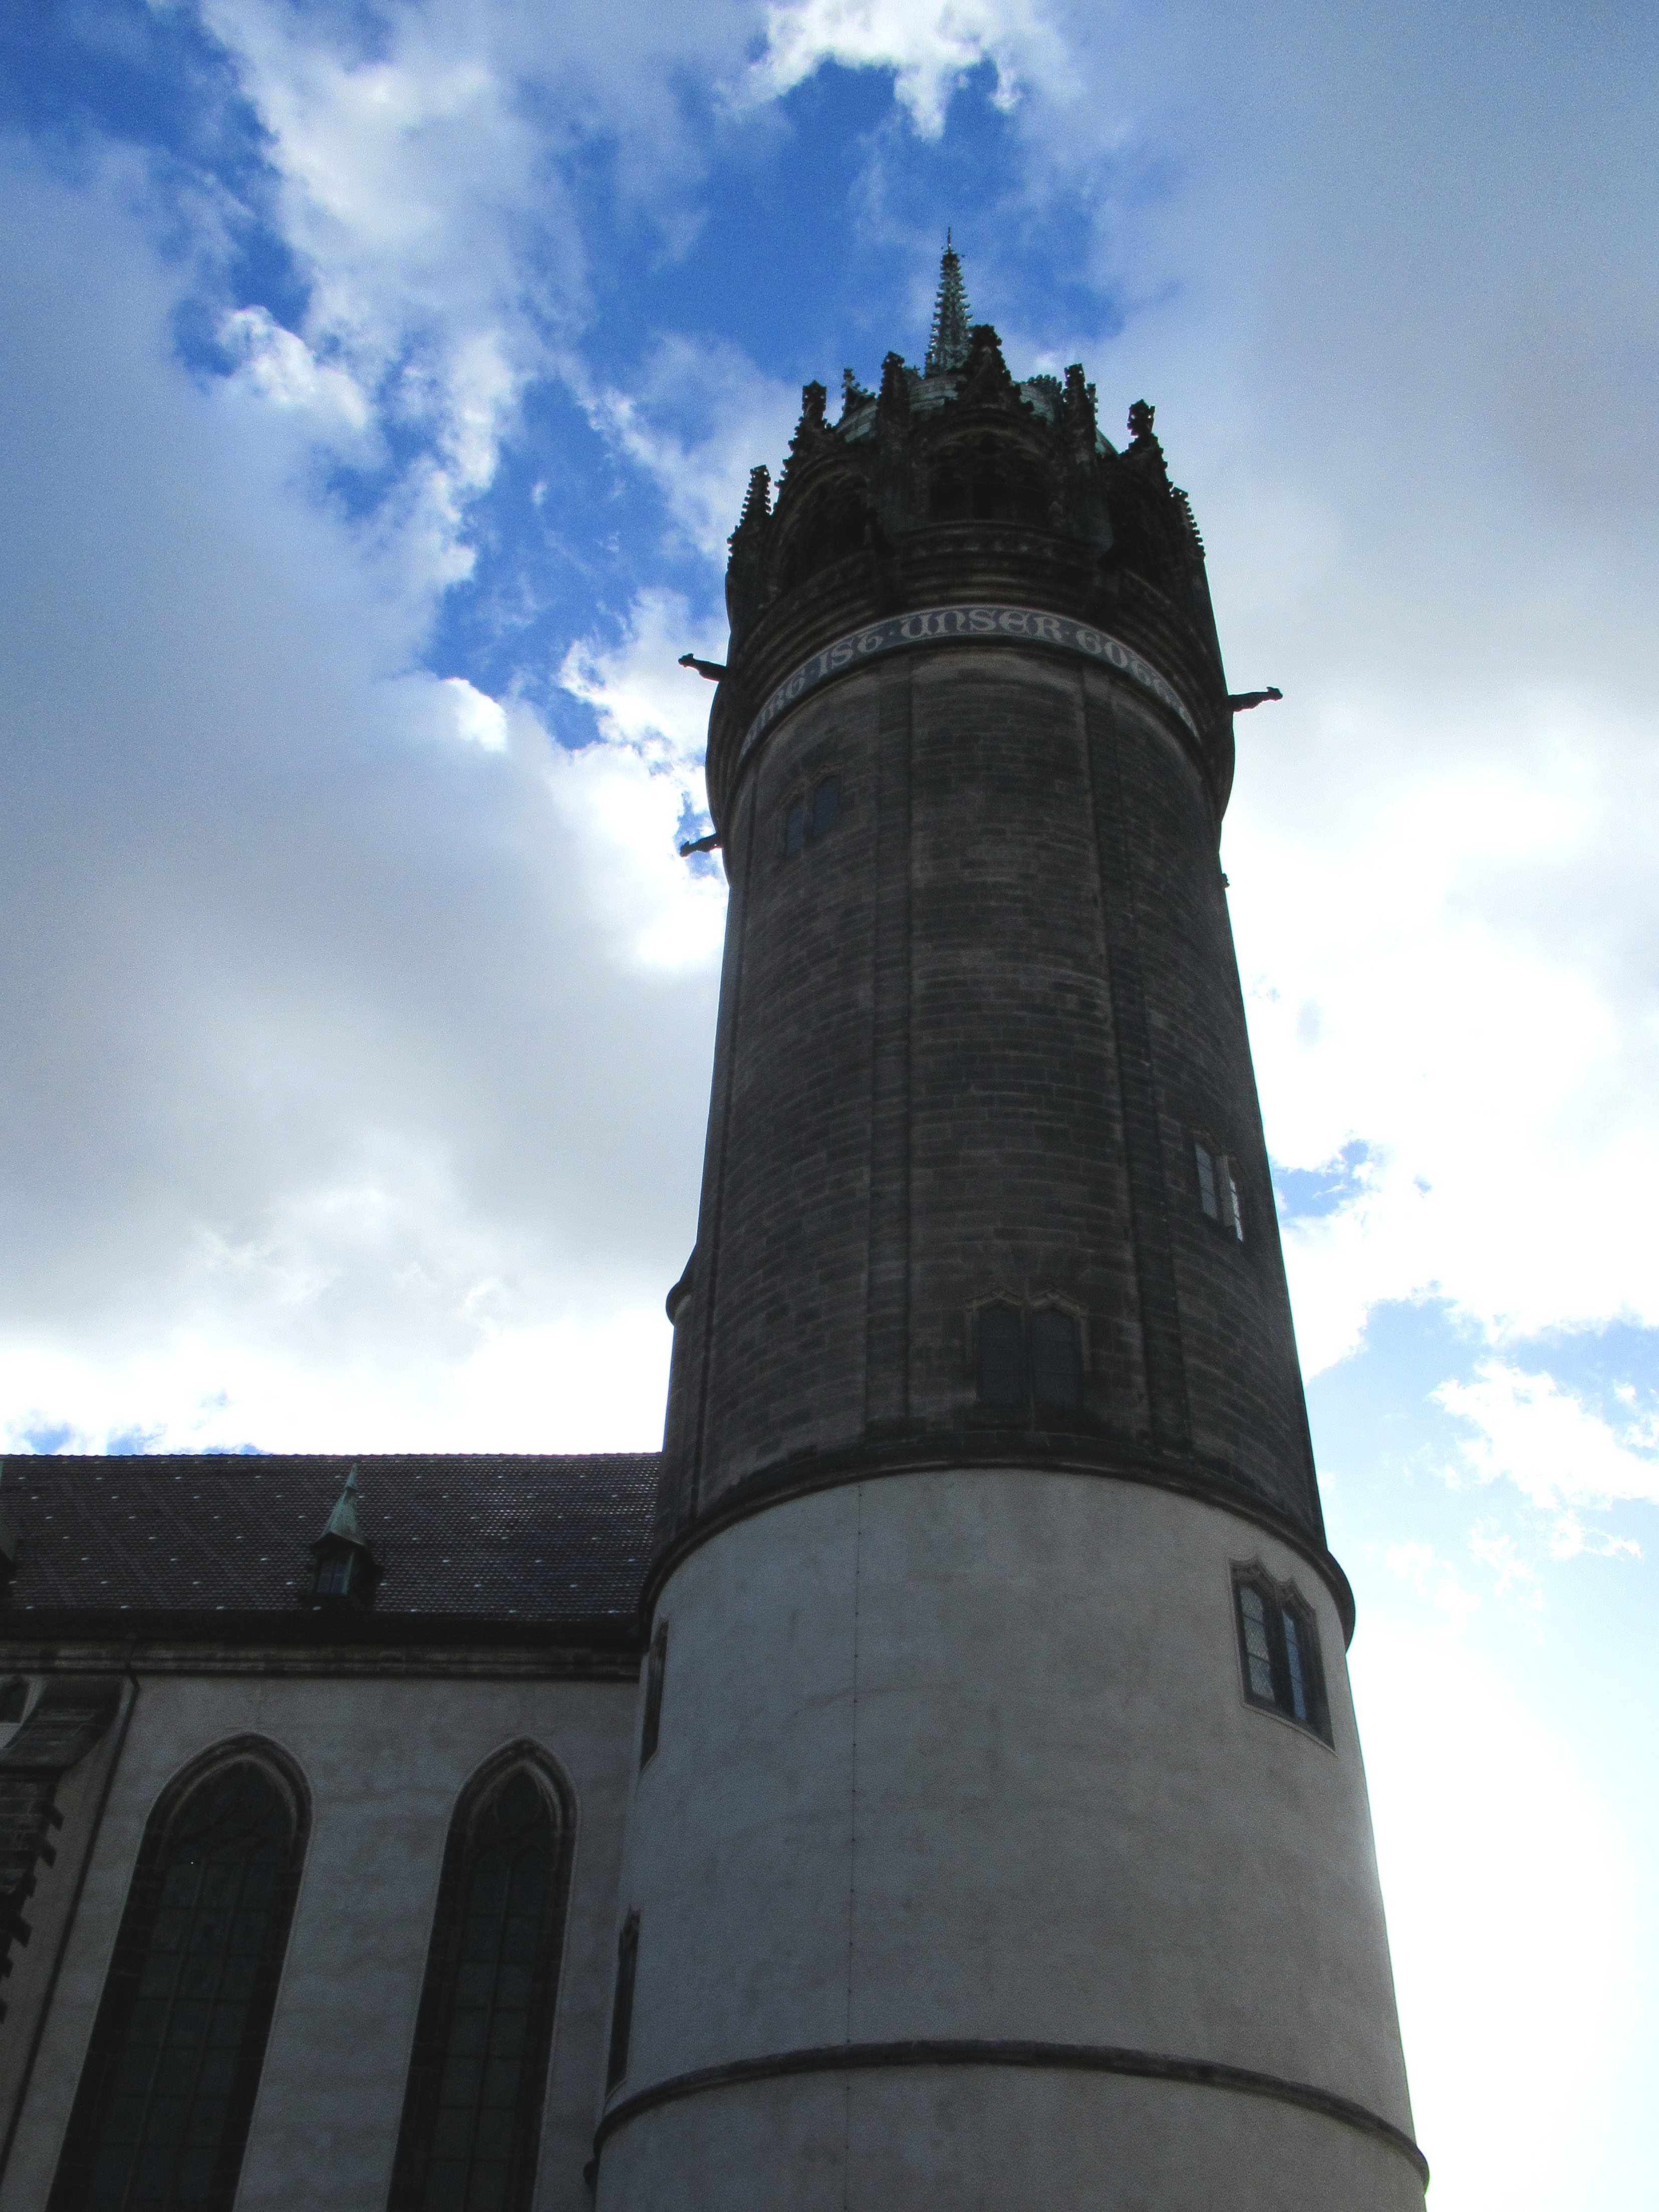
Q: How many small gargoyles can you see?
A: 3